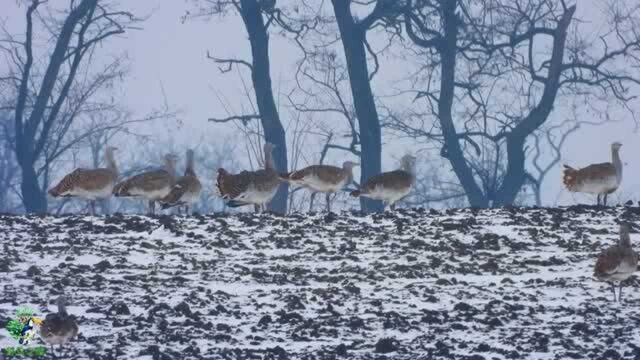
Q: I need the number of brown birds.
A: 9